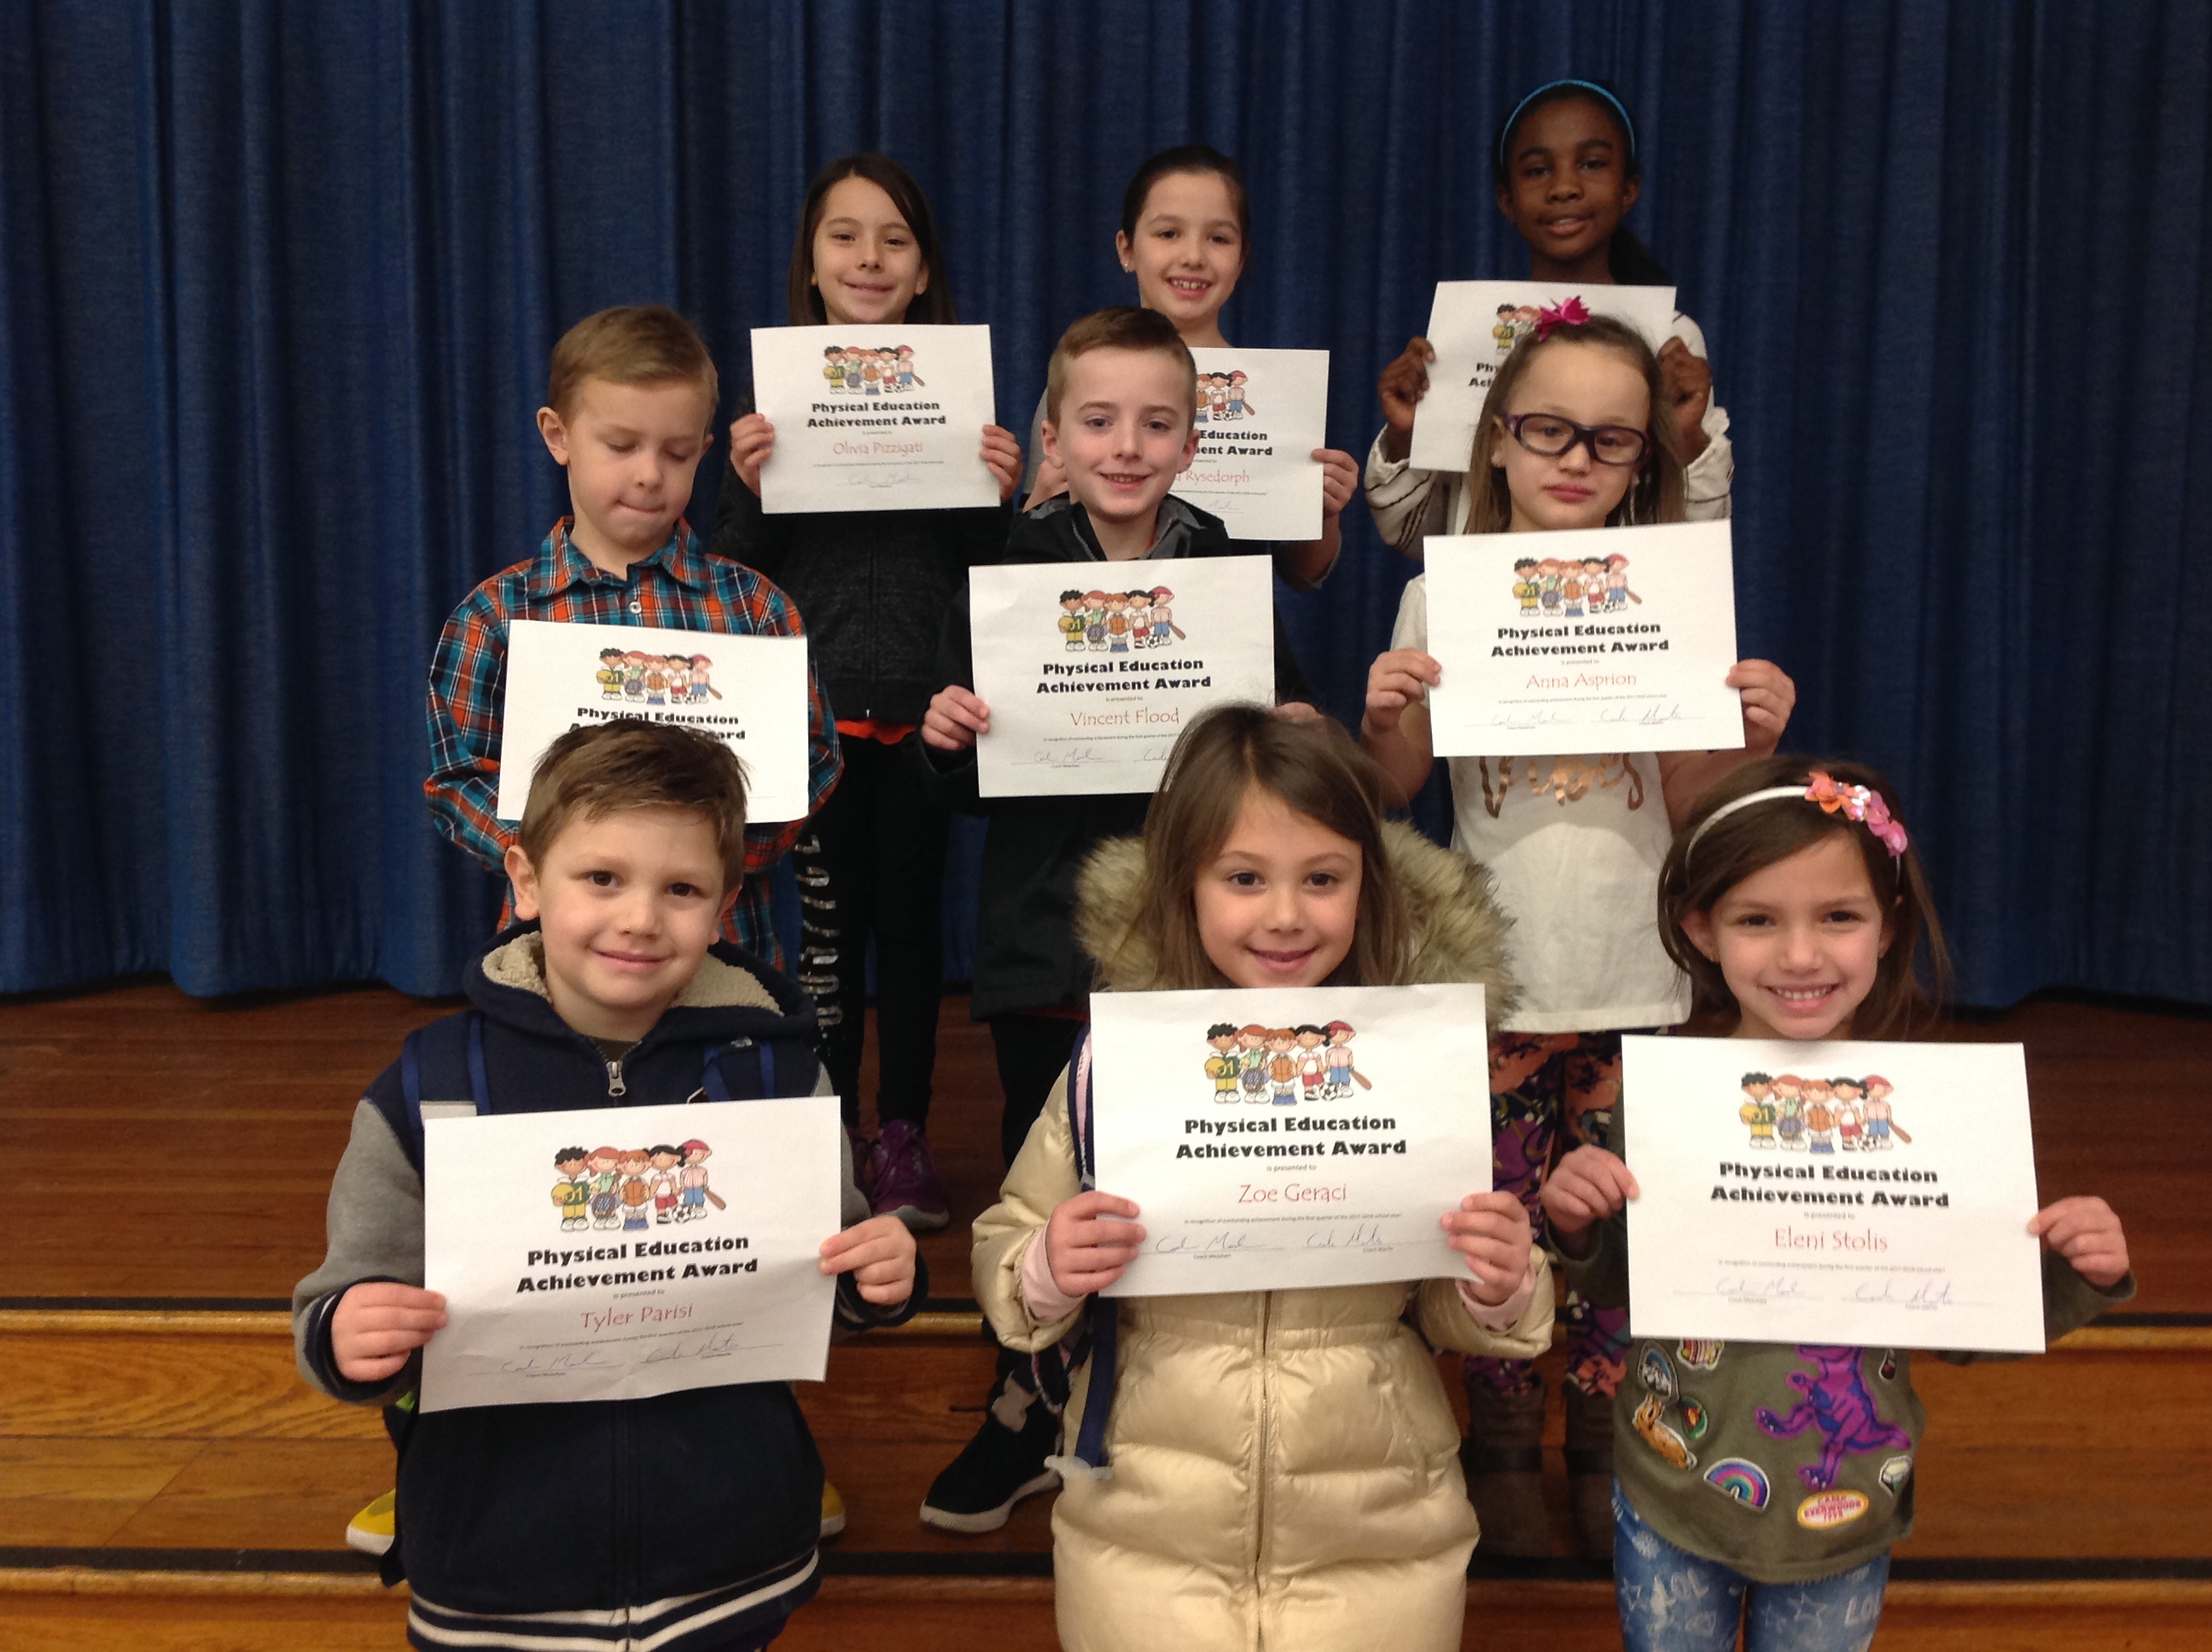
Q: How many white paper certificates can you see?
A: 9